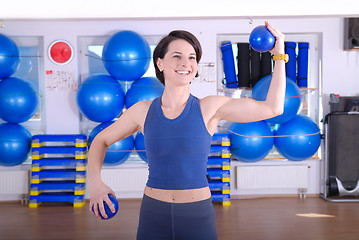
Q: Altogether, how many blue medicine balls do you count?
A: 2